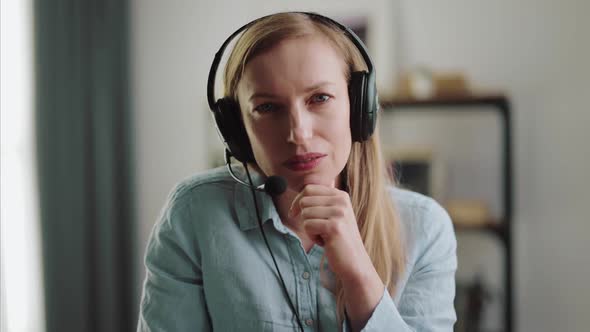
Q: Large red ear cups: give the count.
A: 0